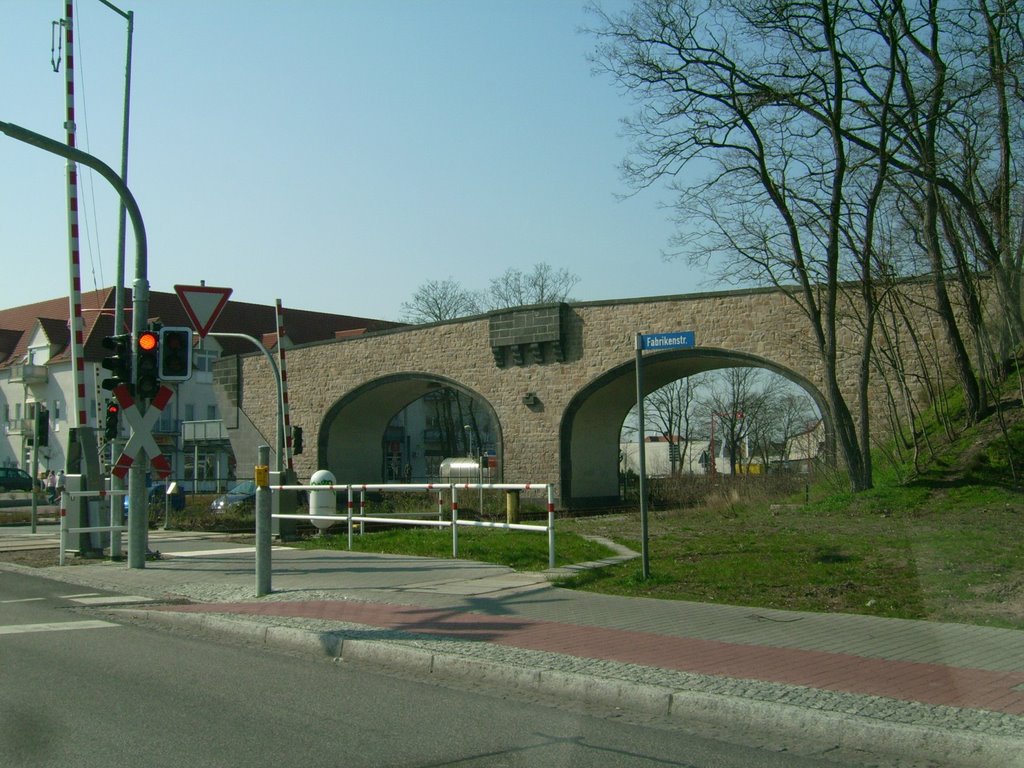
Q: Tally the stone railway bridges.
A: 1